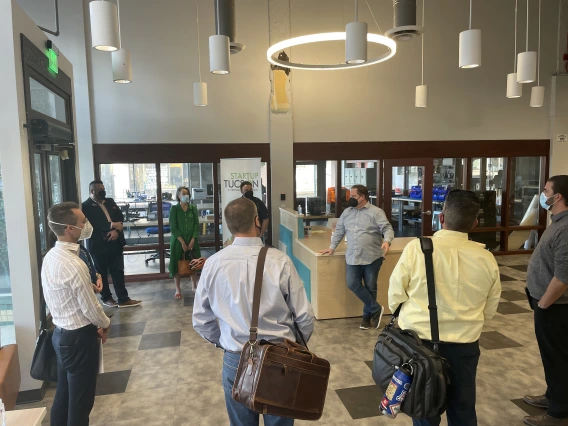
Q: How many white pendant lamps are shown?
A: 10